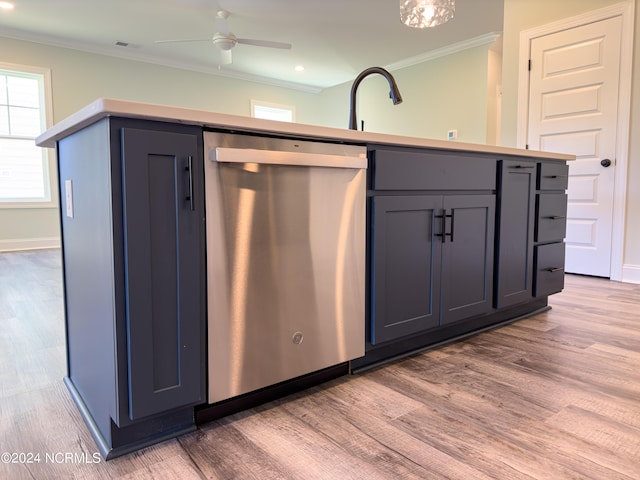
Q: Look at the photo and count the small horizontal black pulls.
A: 4